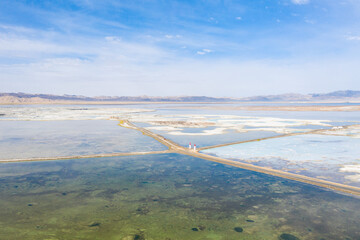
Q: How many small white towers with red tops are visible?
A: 2